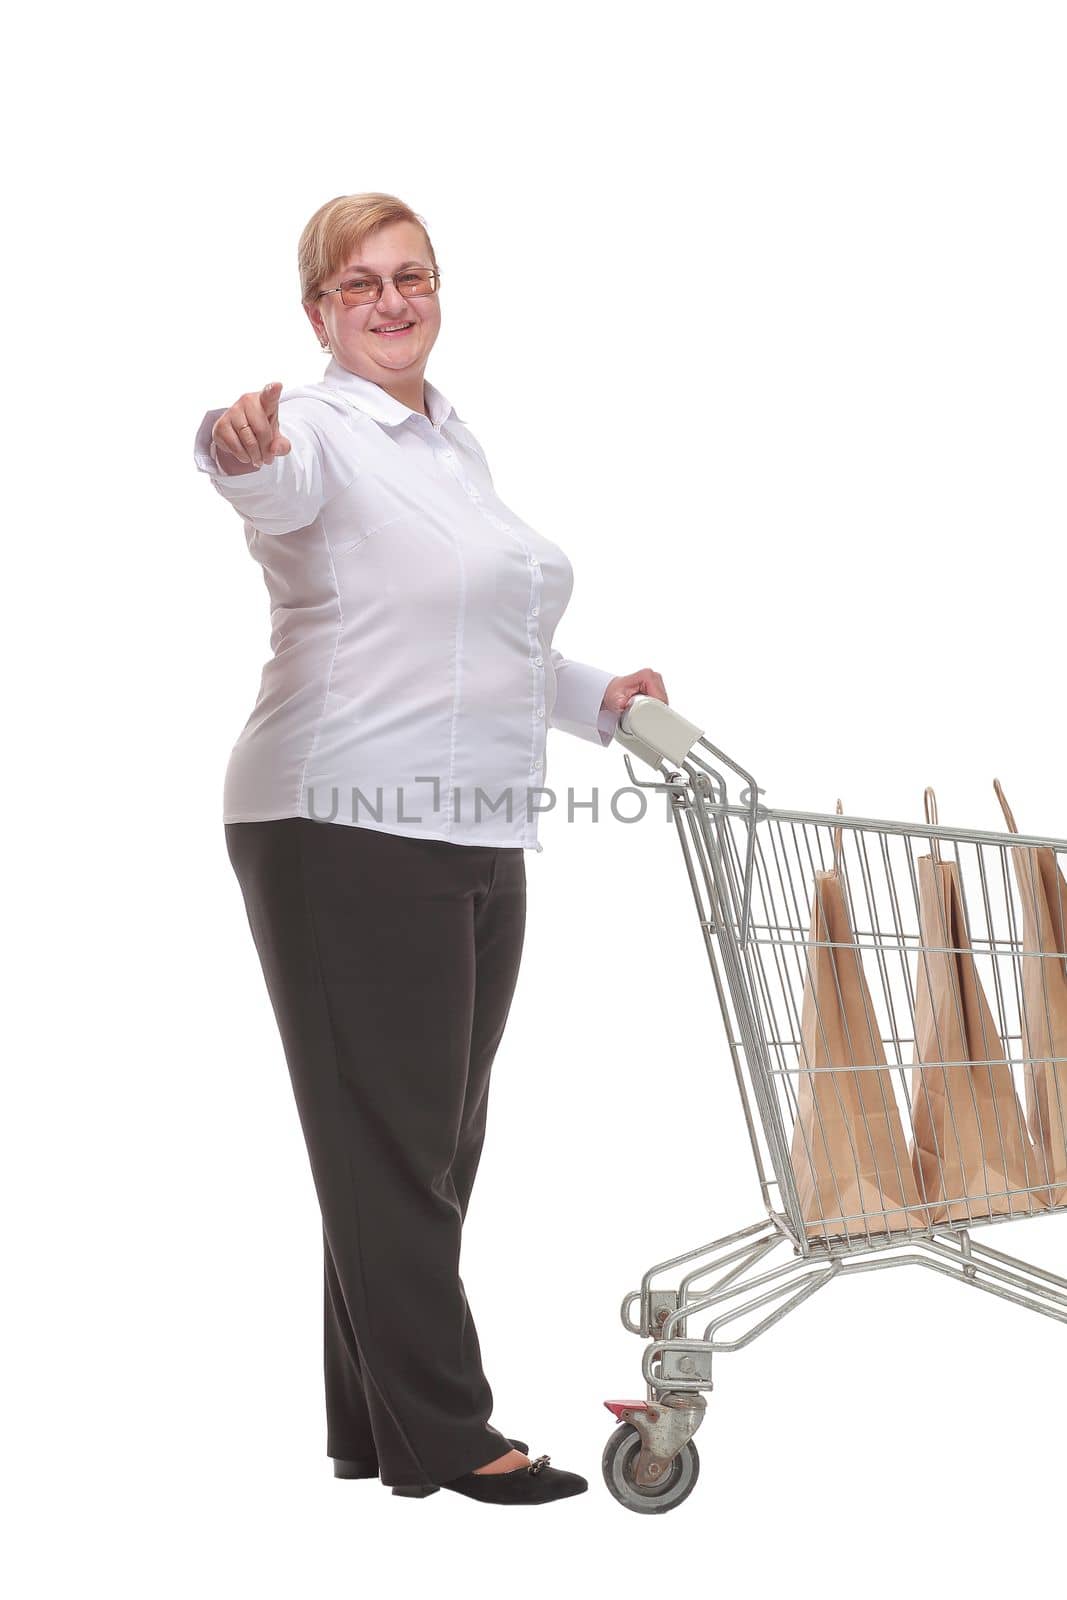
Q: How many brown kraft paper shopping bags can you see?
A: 3